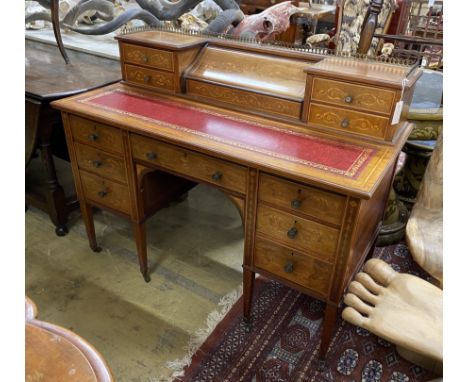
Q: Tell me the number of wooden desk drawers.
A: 11